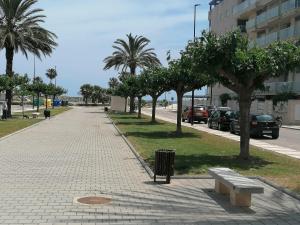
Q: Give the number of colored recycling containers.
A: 3